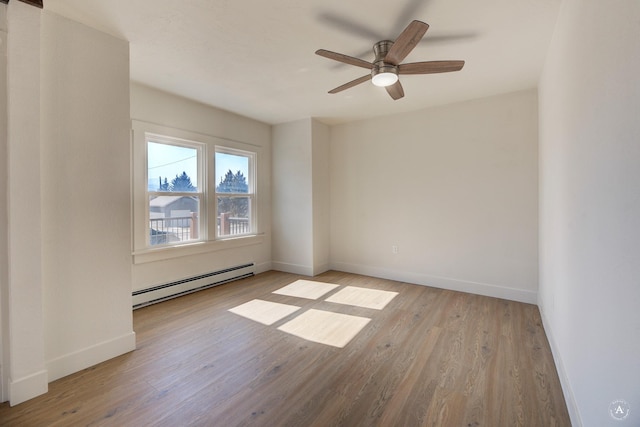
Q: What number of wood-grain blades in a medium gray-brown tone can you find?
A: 5